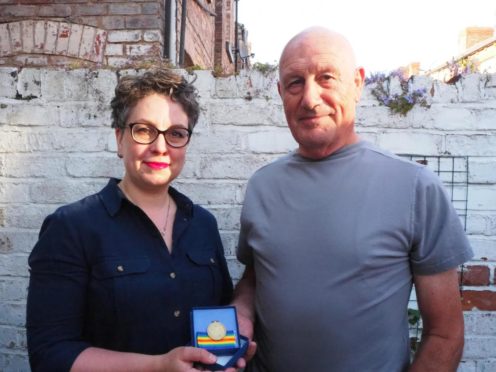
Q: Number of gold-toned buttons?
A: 4